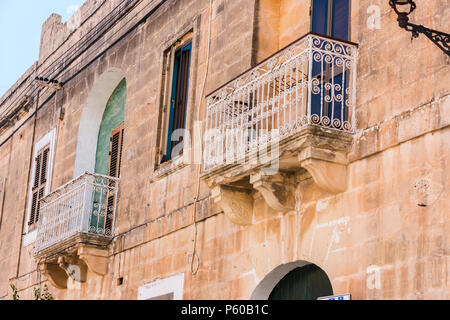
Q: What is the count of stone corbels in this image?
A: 6